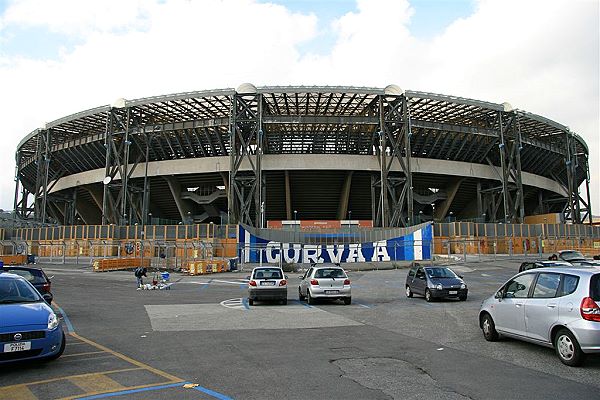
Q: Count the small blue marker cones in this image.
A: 0